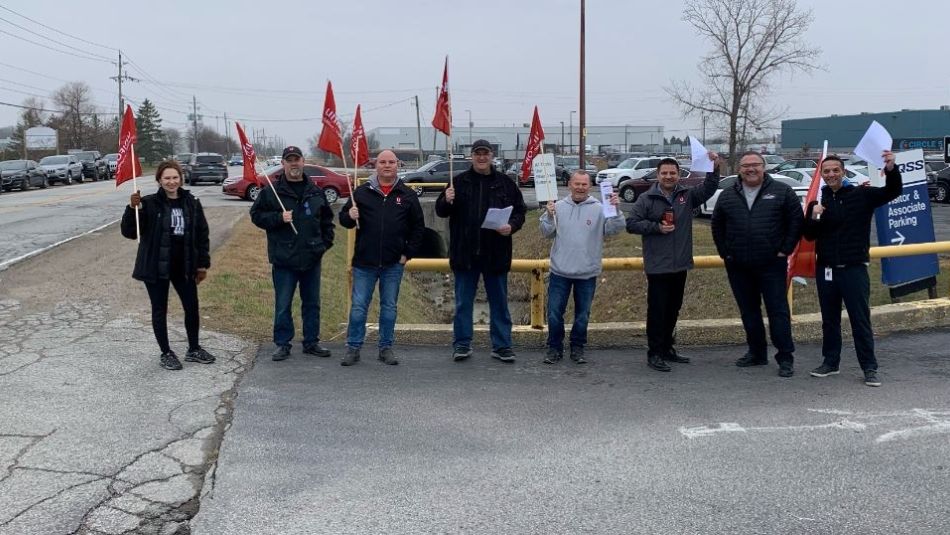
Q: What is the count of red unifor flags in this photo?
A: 7